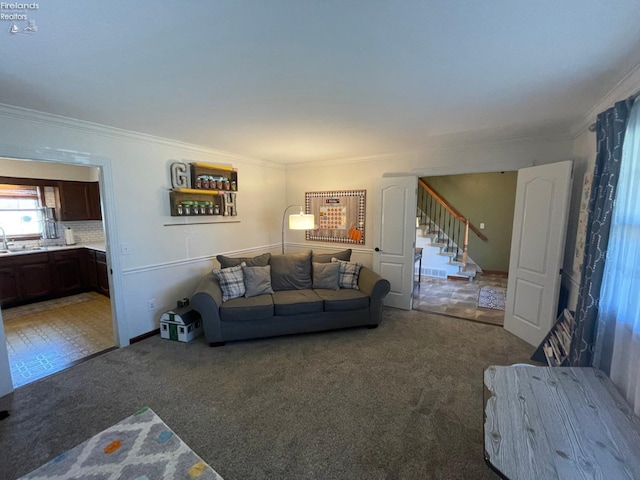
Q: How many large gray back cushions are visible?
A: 3